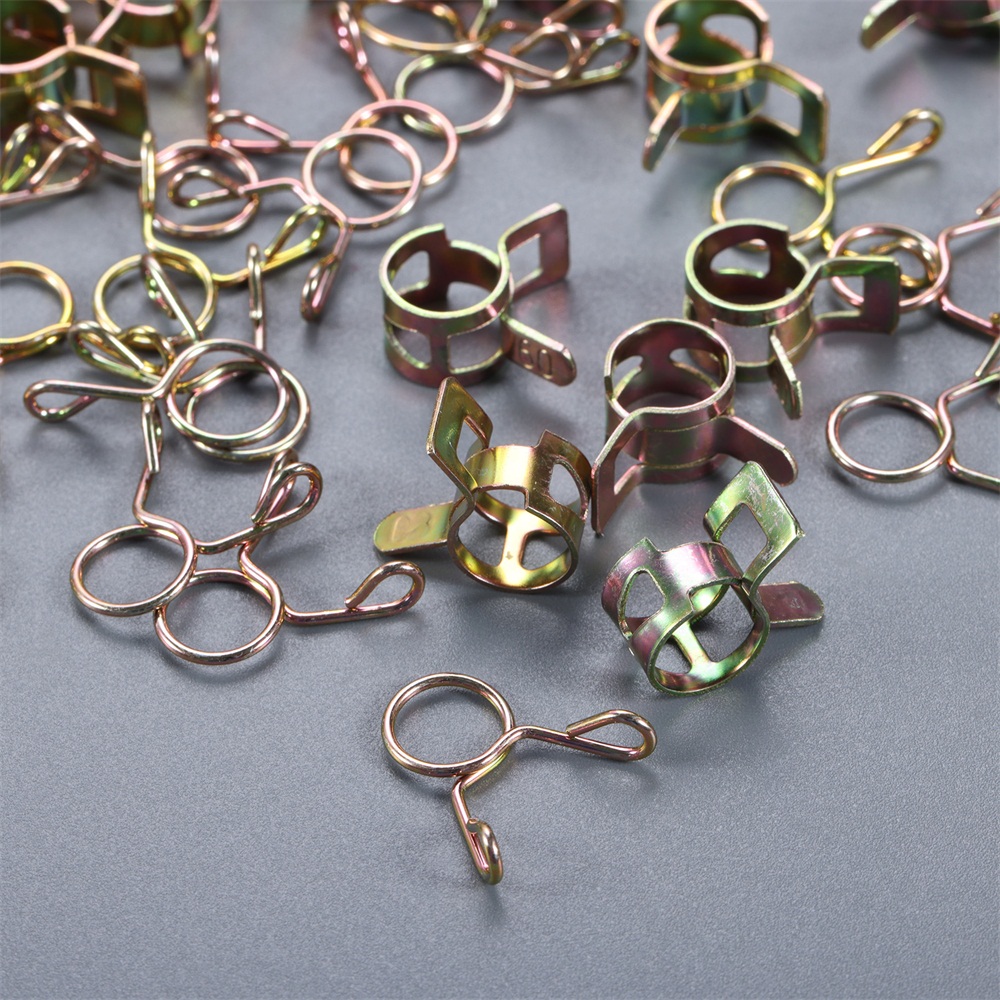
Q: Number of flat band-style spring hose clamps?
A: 9